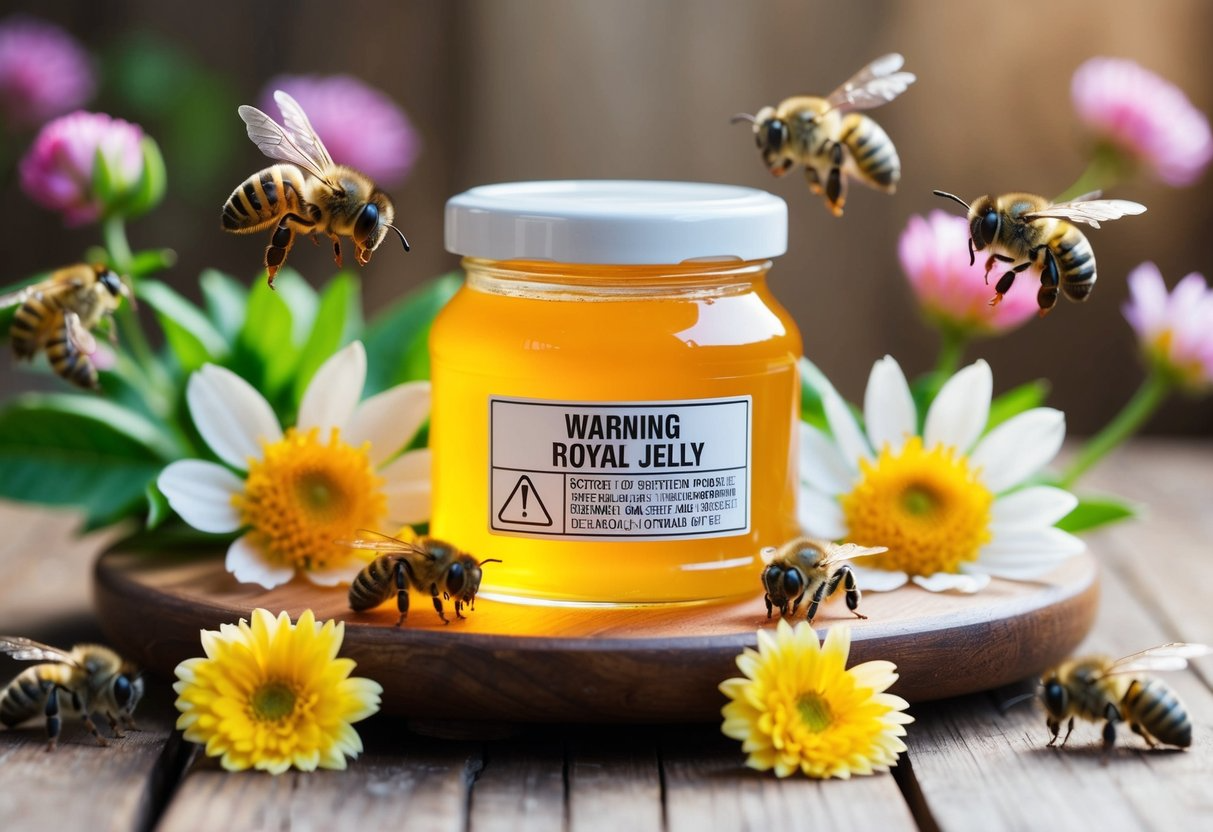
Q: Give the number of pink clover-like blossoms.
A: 6